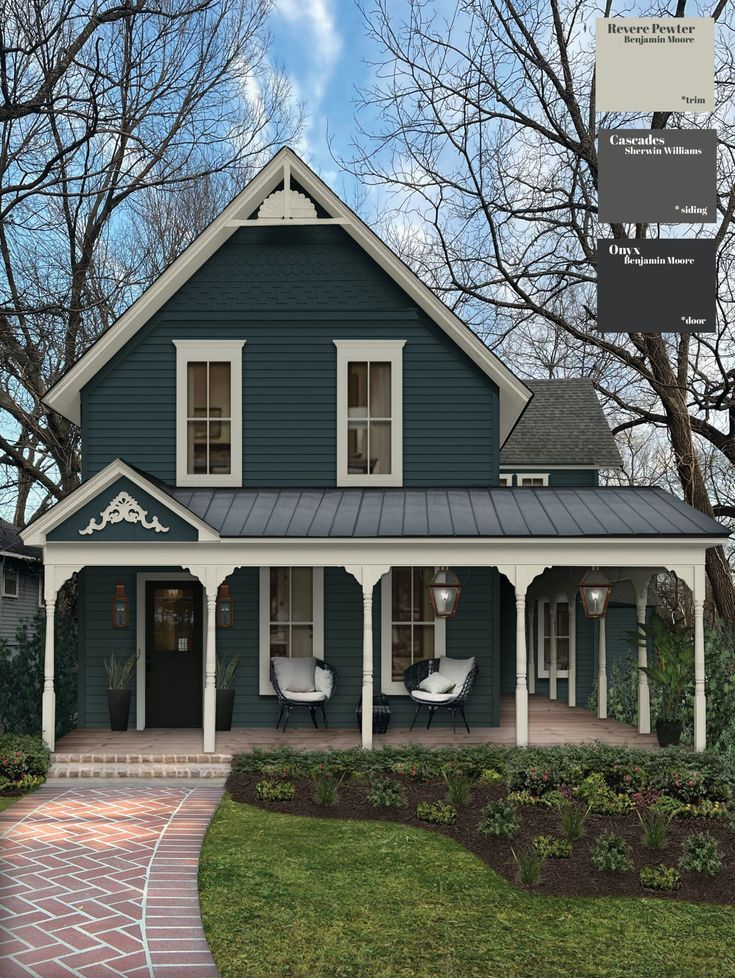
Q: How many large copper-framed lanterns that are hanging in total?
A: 2